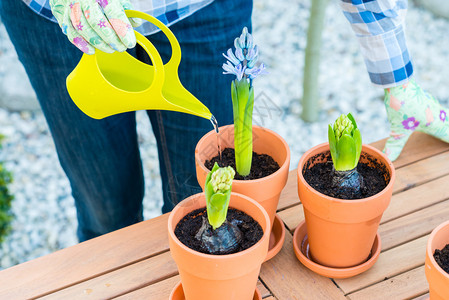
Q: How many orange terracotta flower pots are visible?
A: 4